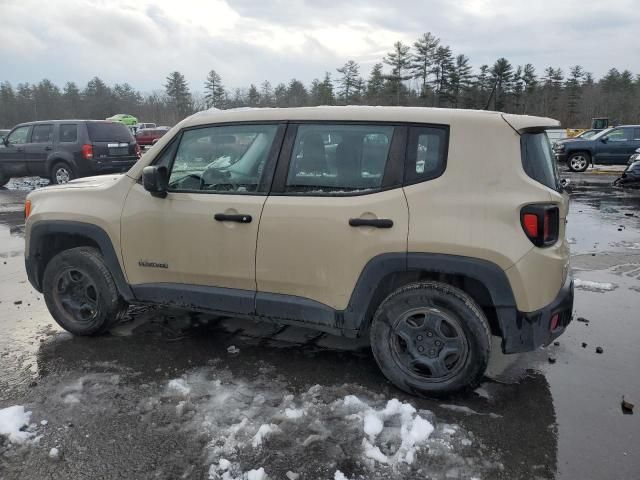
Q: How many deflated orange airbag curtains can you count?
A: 0